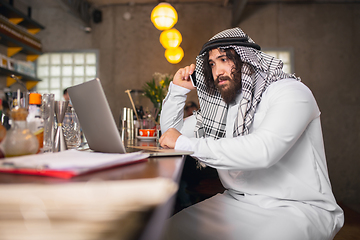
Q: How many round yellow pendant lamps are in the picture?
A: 3